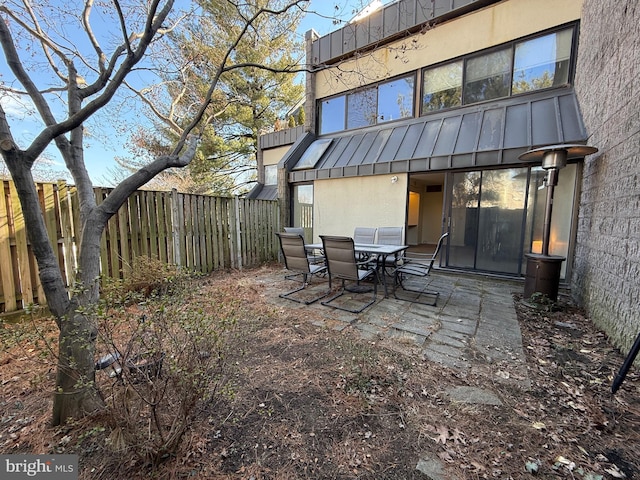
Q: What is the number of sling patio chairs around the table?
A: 6